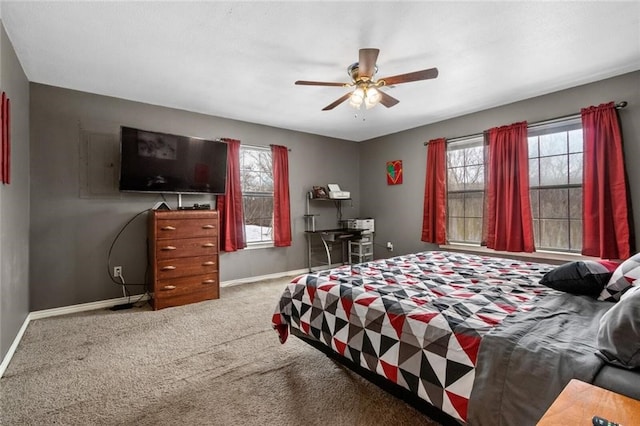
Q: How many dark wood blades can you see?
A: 5